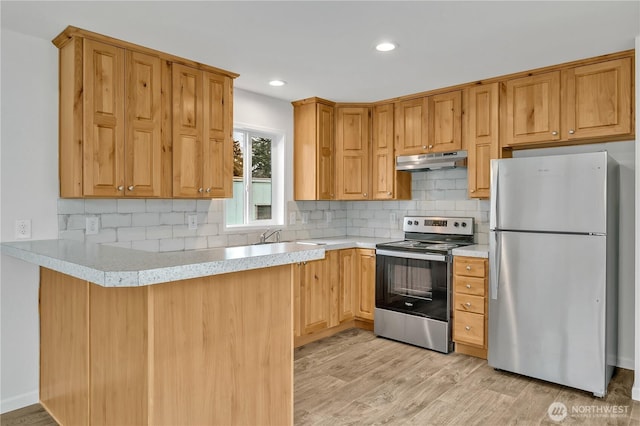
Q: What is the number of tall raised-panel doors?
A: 8